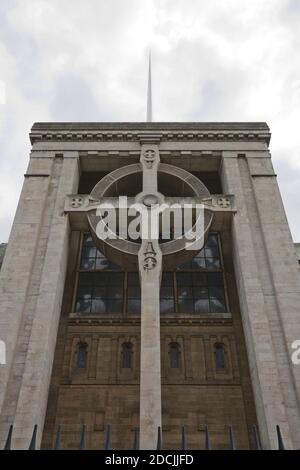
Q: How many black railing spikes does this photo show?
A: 12